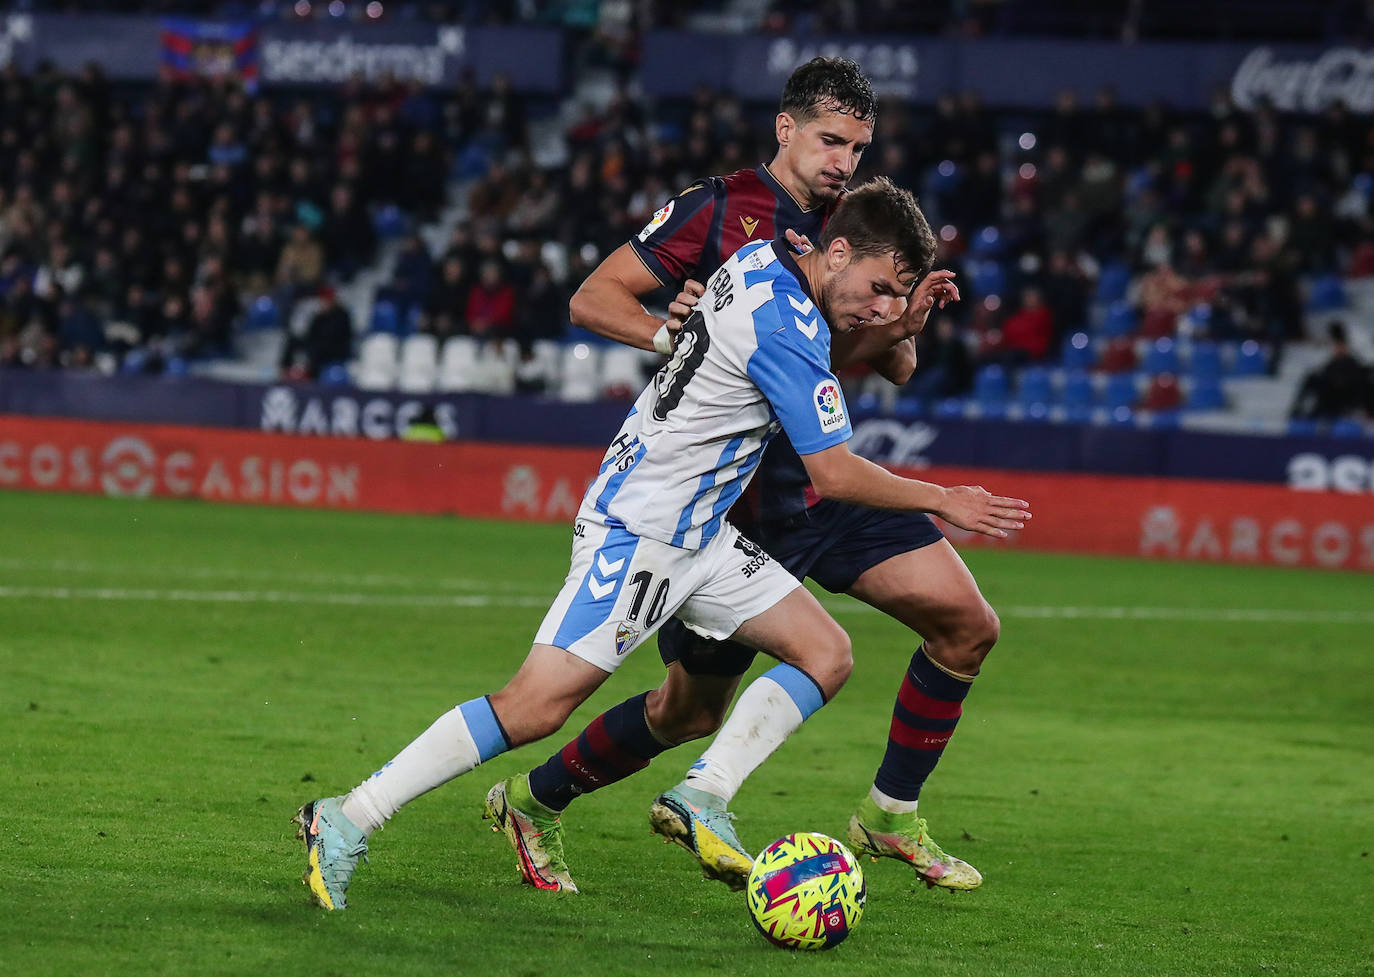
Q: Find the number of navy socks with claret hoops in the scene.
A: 2